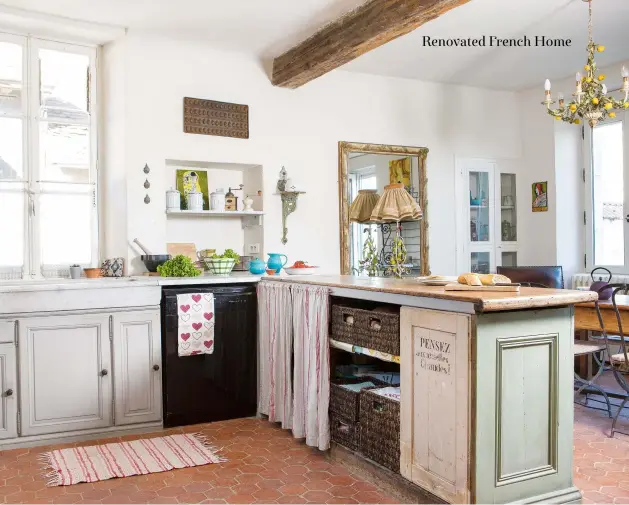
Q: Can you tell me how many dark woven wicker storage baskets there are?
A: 4